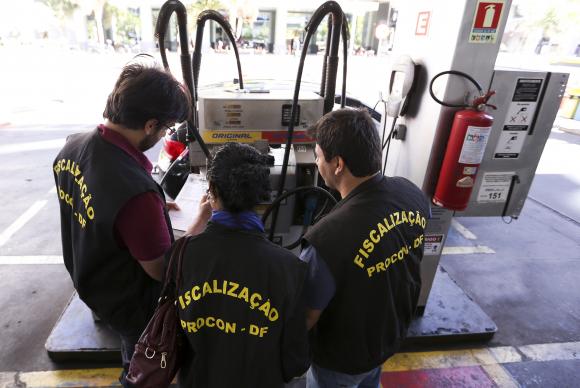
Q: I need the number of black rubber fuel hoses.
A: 4